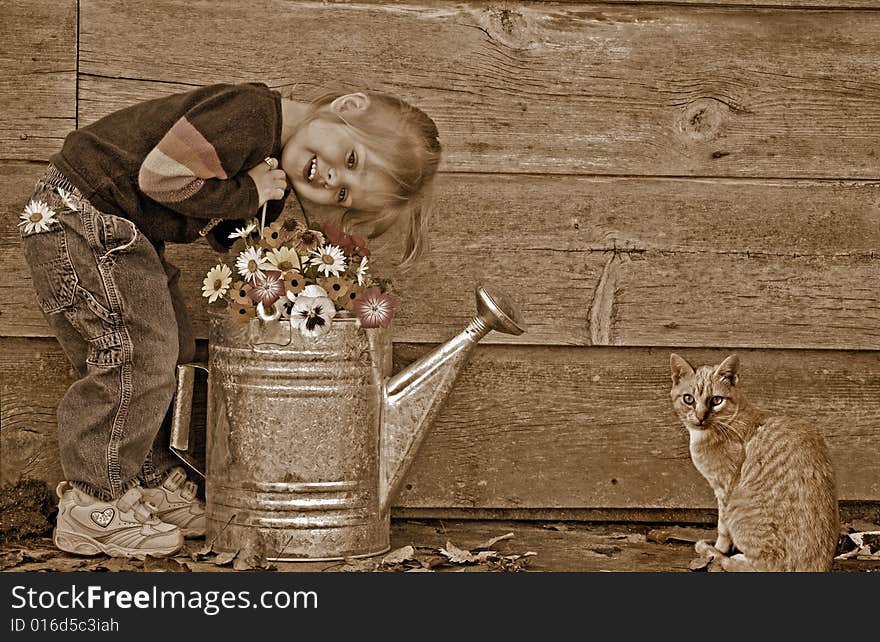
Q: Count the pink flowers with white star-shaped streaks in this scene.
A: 2